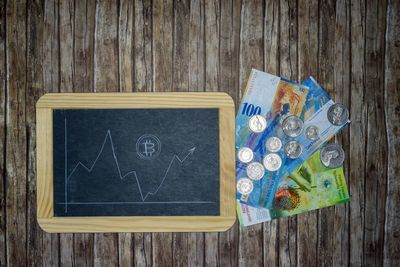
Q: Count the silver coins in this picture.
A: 11